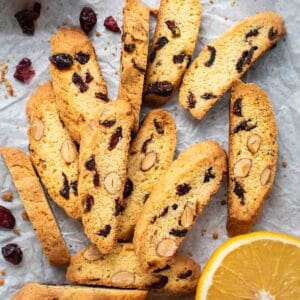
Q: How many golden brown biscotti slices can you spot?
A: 12